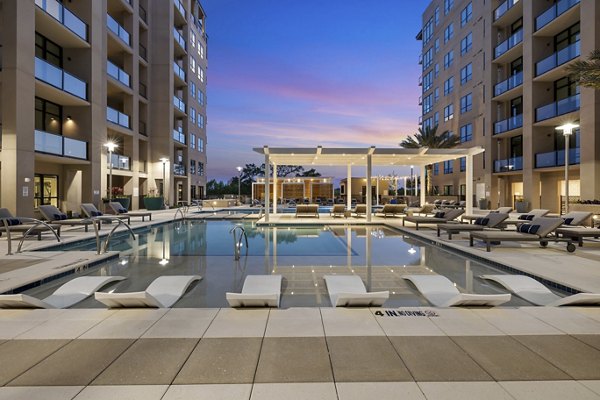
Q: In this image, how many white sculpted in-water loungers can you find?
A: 6